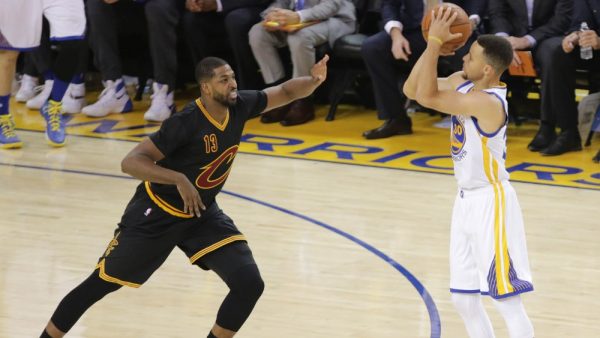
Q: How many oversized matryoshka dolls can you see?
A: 0